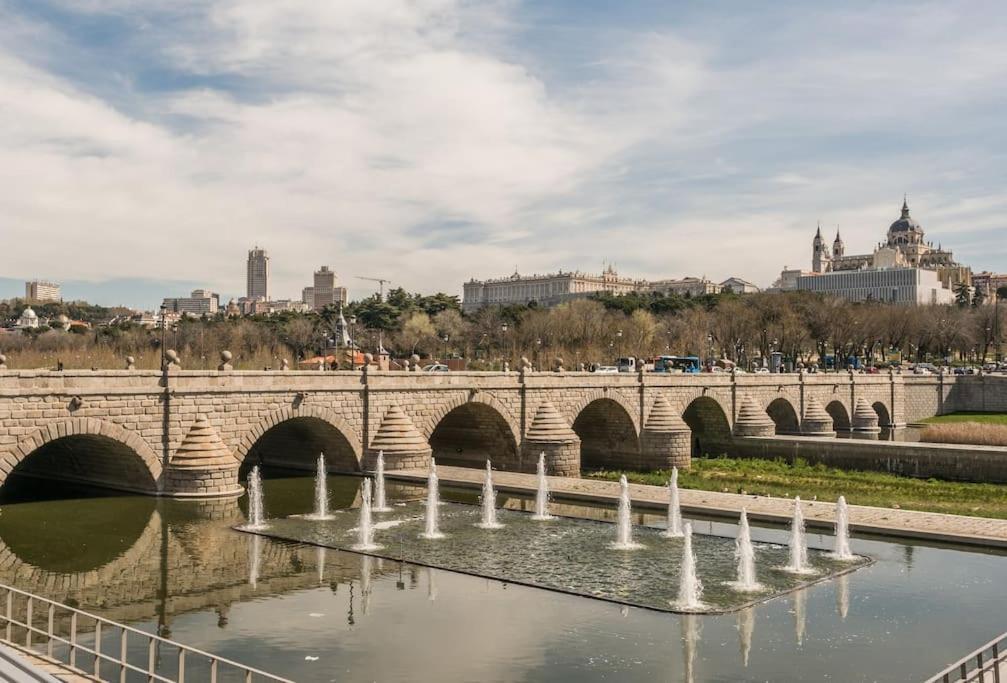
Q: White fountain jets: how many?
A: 13